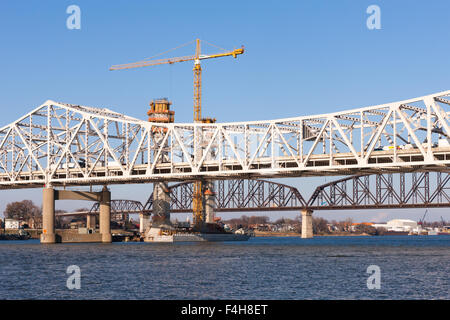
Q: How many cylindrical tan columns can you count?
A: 2